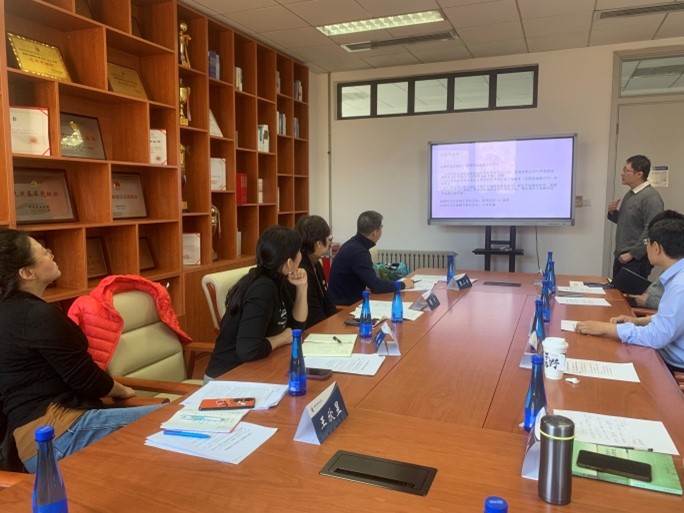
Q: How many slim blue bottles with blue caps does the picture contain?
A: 11